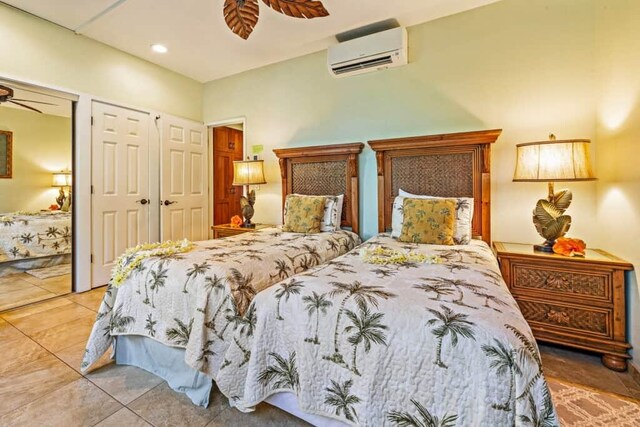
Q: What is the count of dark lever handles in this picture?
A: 2